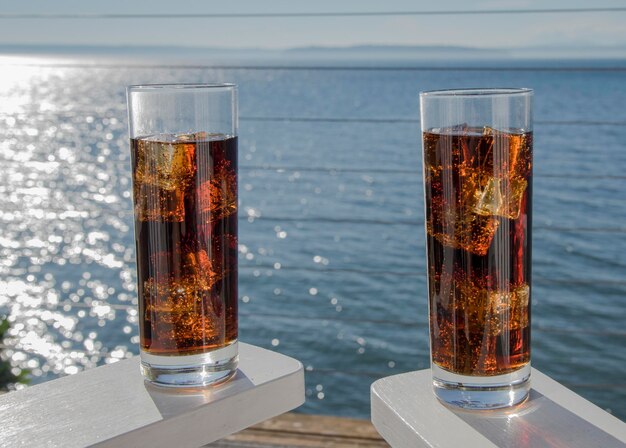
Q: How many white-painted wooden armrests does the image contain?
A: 2